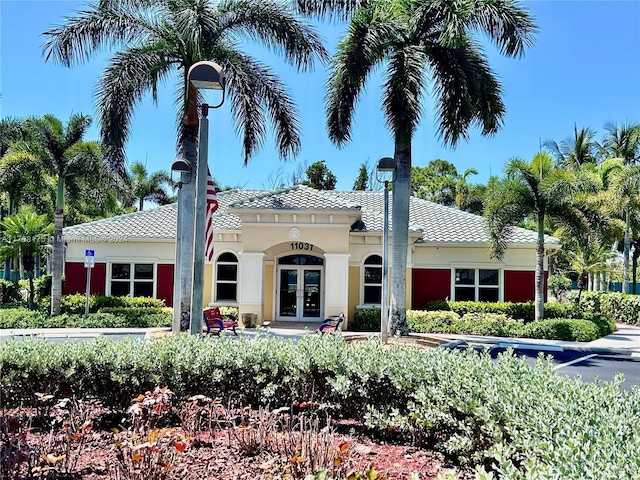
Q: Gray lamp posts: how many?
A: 3